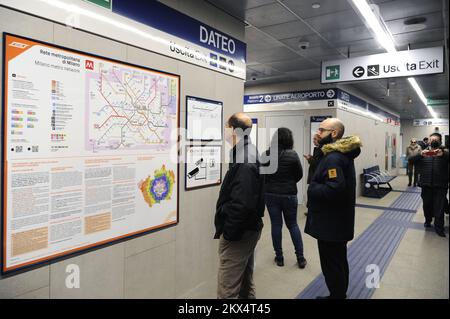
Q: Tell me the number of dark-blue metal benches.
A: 1